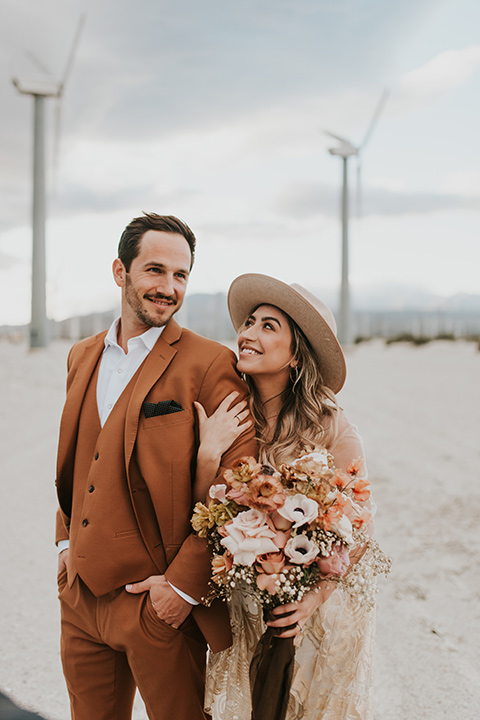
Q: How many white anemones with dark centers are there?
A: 2